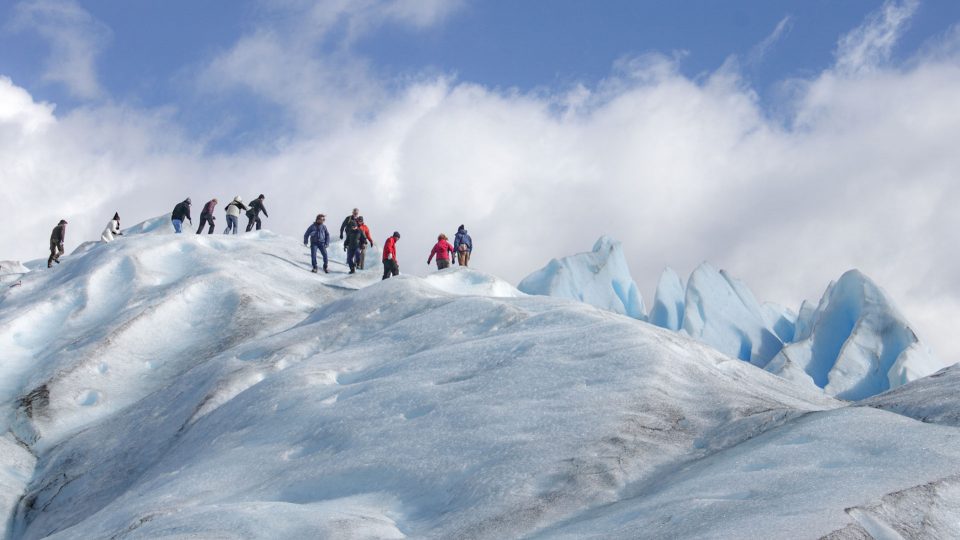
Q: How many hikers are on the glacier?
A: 13